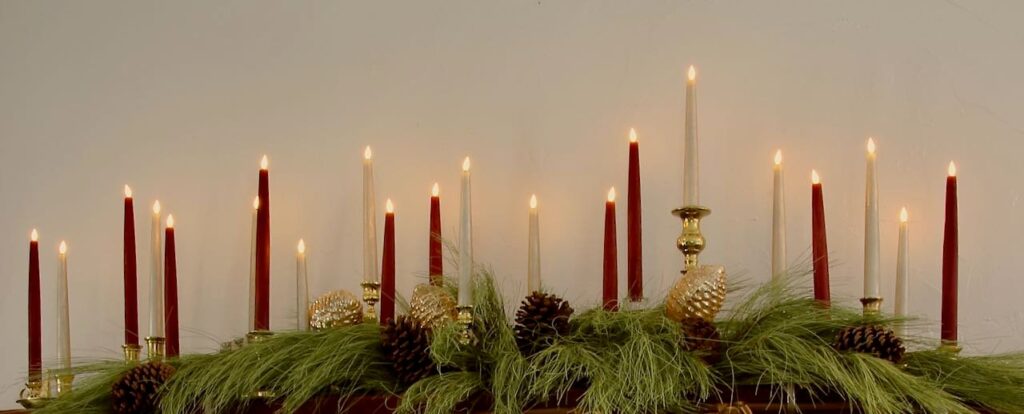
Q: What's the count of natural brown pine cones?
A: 5